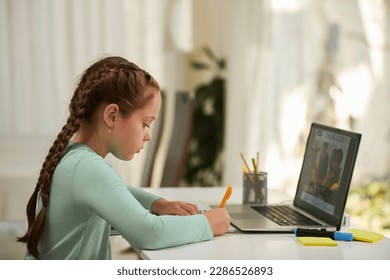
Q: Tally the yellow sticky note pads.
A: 2